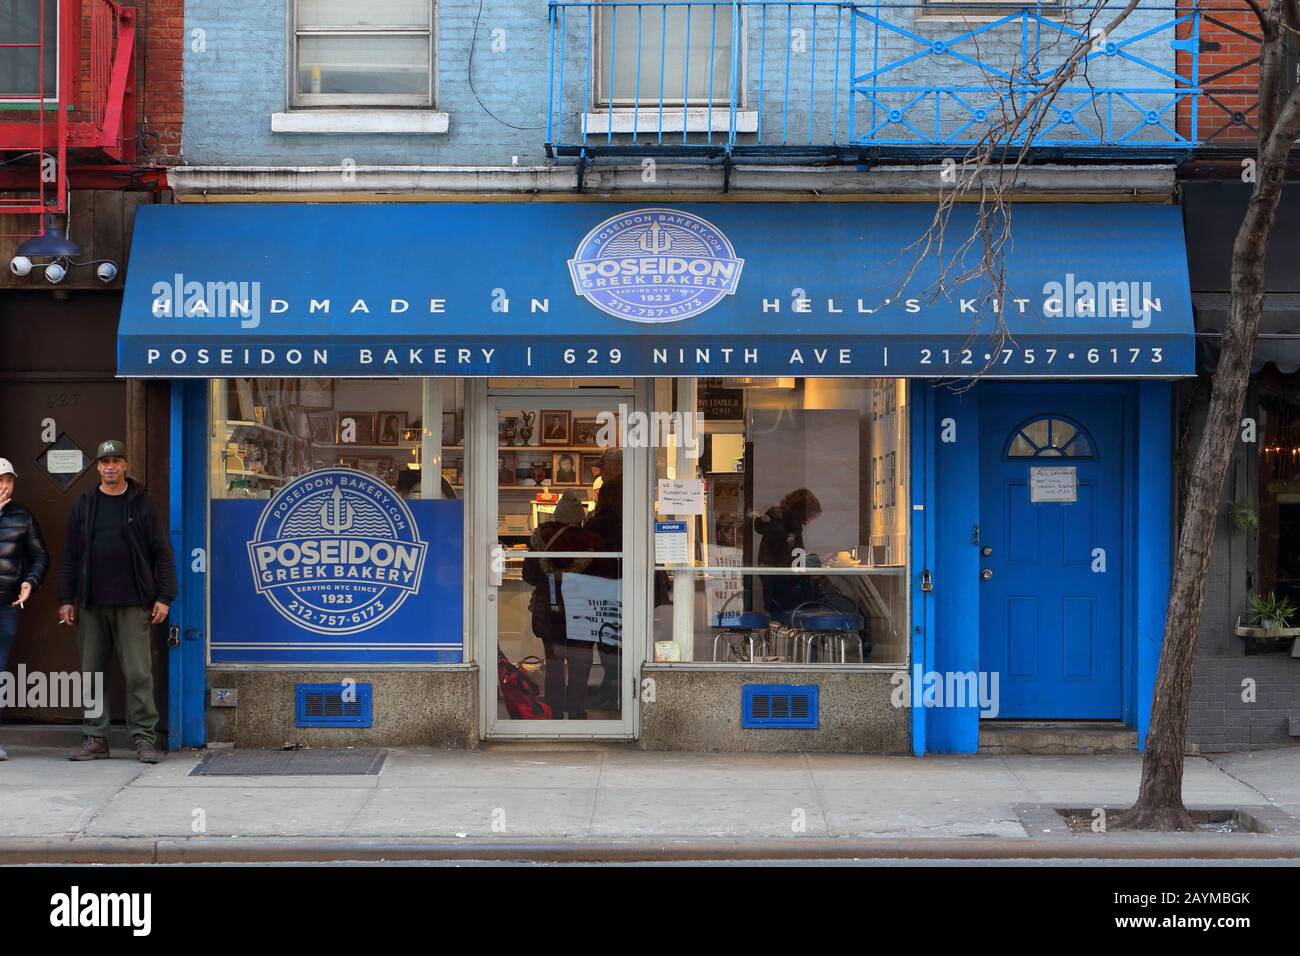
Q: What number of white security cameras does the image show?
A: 3